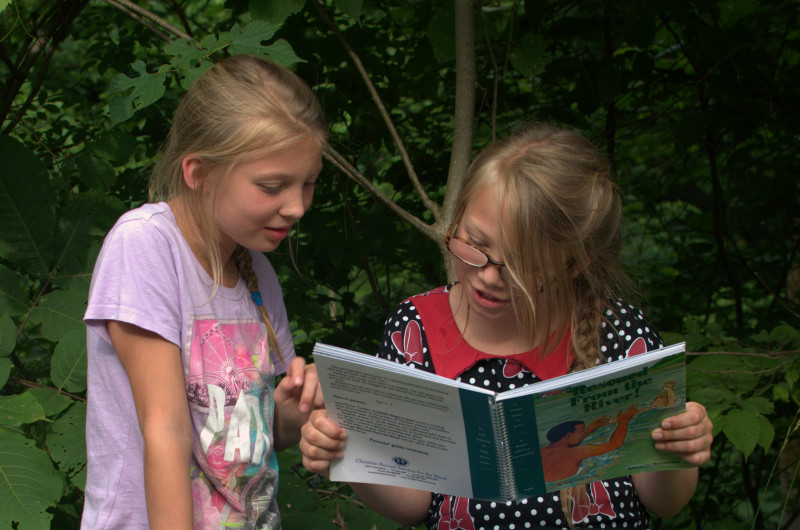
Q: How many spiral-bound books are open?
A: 1